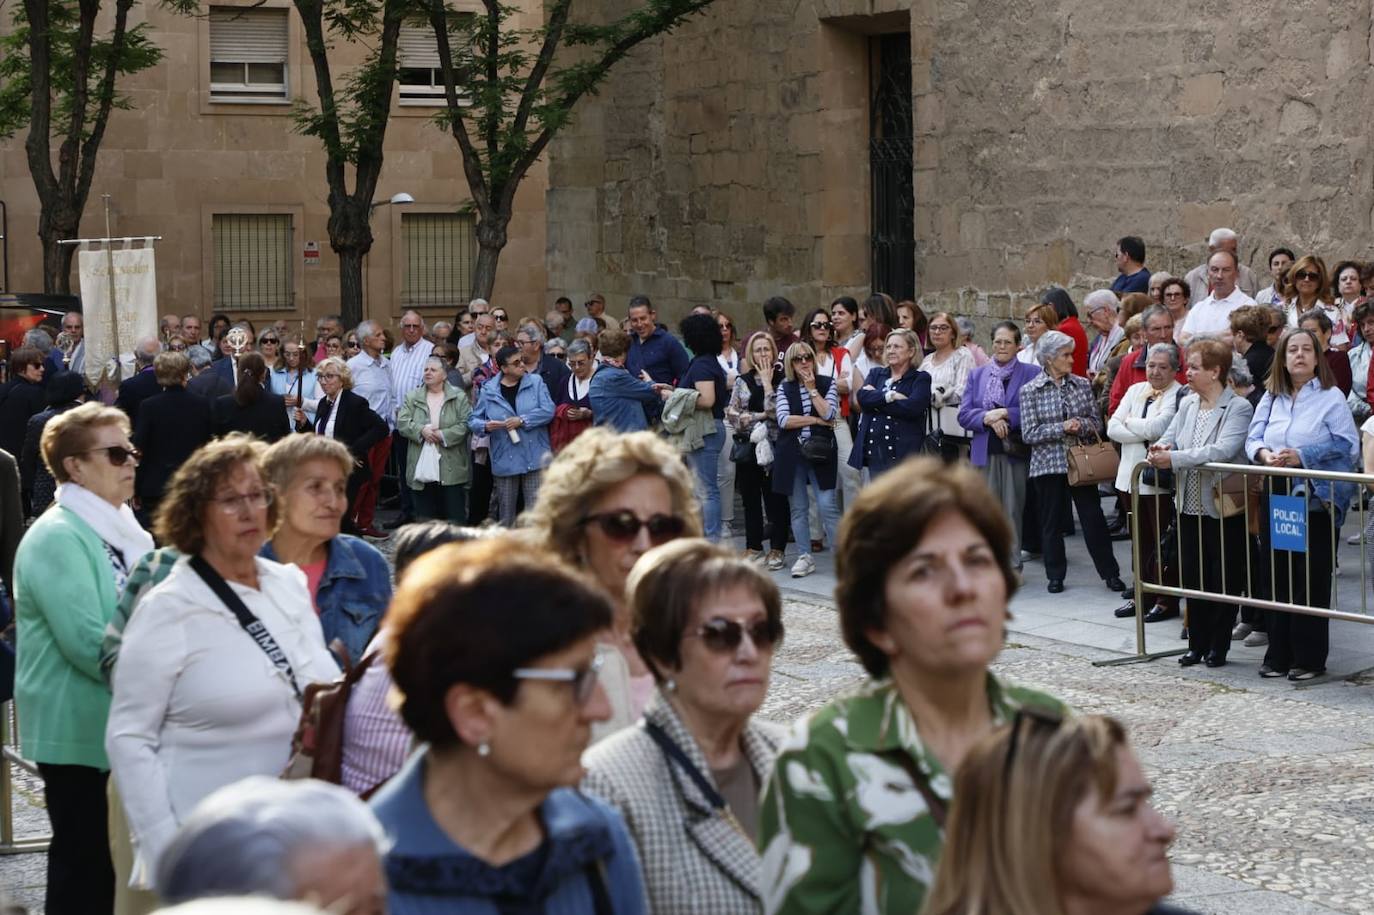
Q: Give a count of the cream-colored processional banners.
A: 1